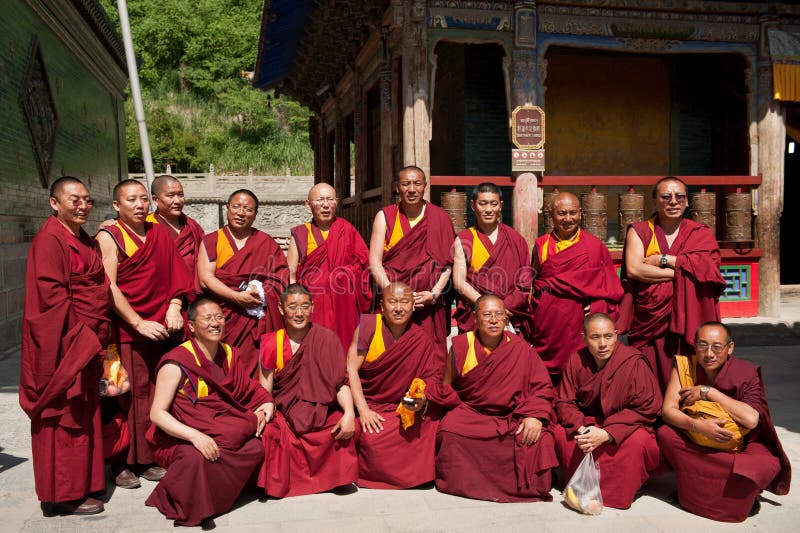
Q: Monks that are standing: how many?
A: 9